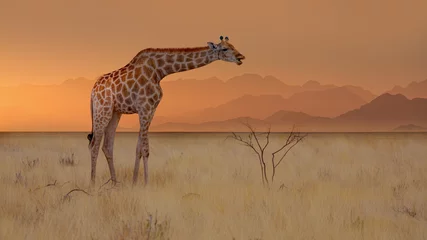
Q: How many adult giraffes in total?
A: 1